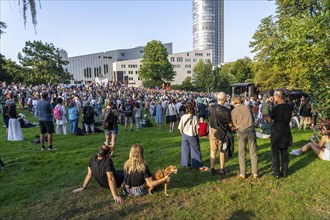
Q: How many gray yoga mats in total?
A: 0